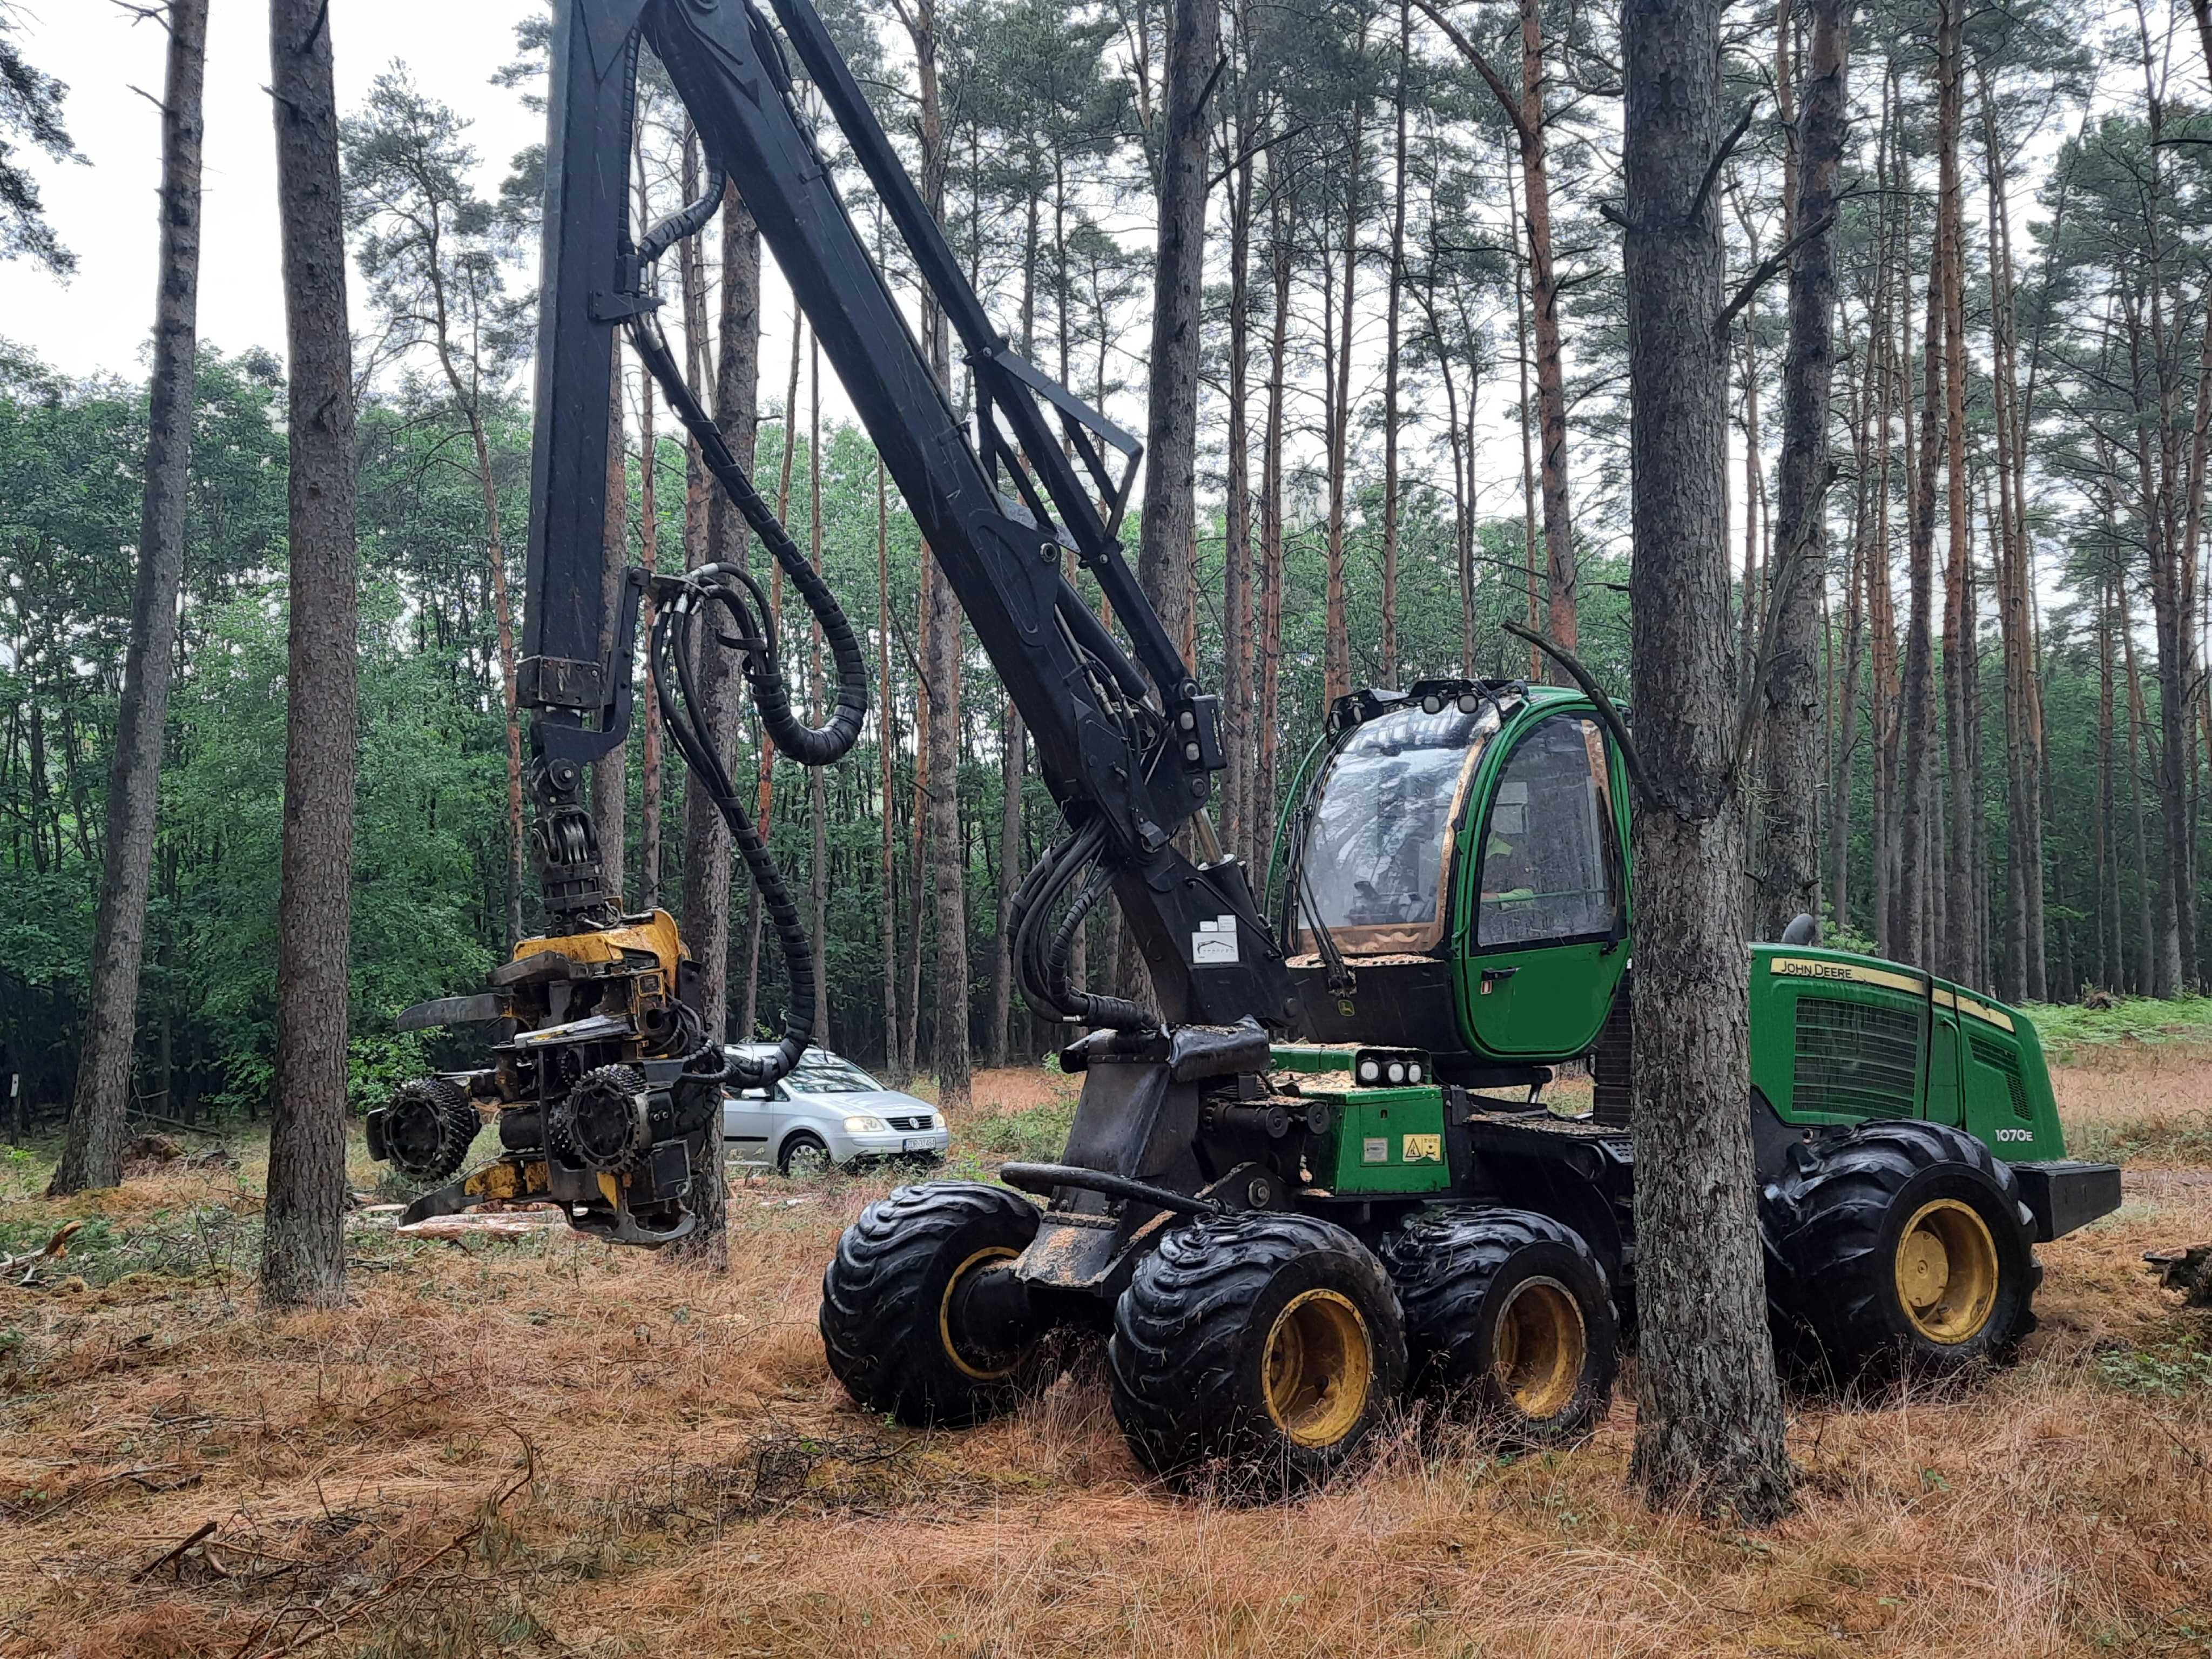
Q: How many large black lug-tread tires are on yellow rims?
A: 4